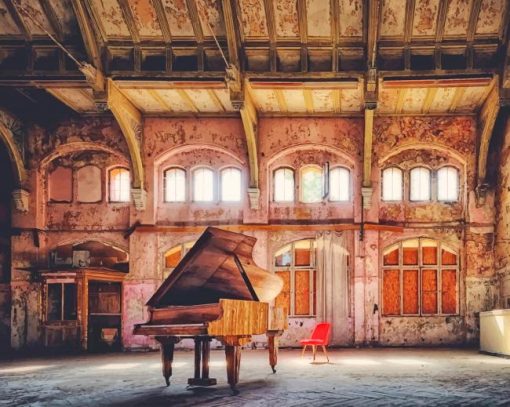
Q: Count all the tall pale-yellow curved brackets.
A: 5